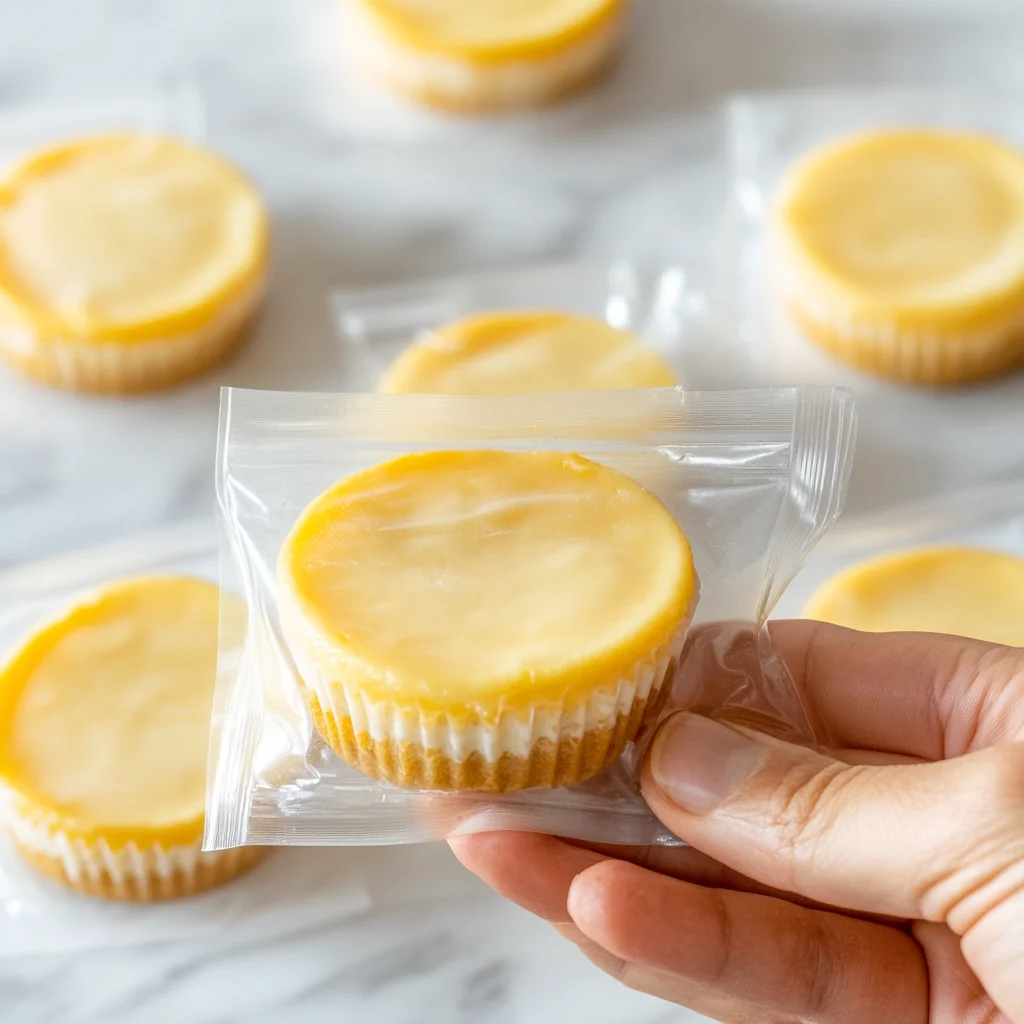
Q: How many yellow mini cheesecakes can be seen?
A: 7